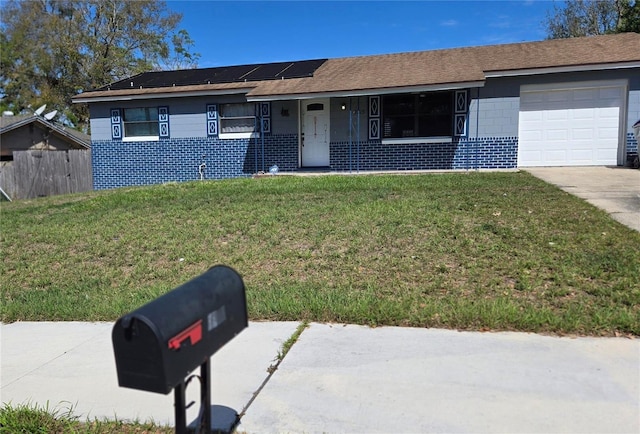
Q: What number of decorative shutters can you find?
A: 6